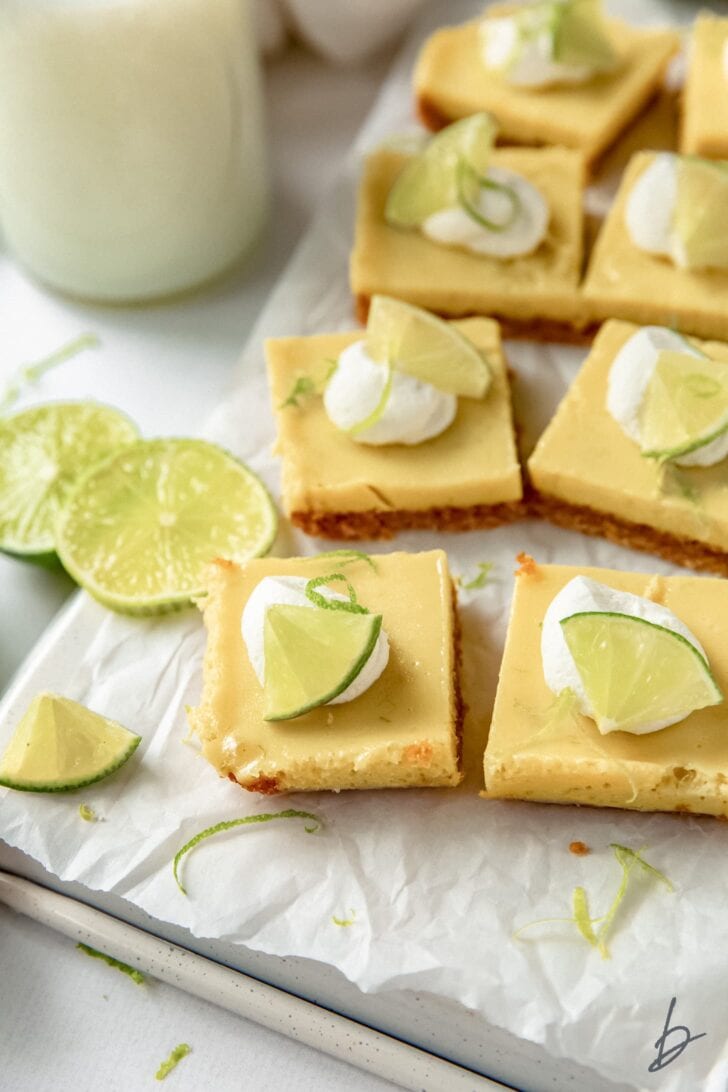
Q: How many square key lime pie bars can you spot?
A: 8